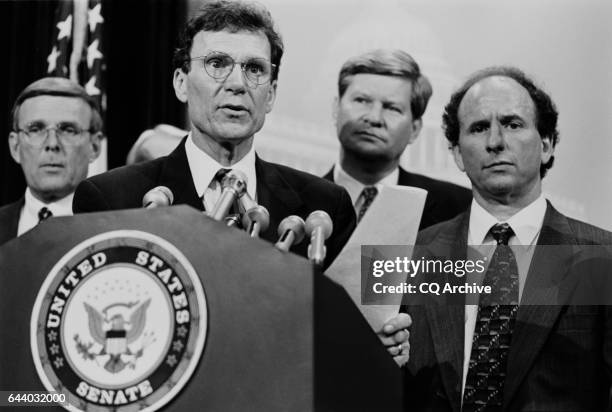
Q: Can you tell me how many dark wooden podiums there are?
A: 1